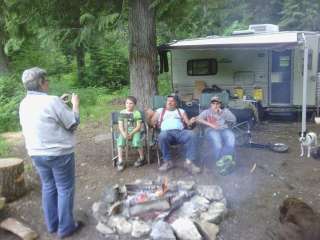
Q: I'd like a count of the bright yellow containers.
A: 2